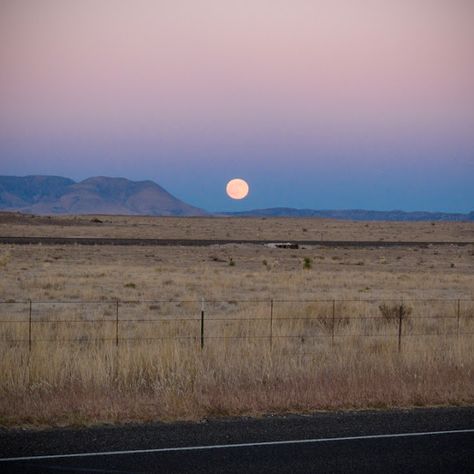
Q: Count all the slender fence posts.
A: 7